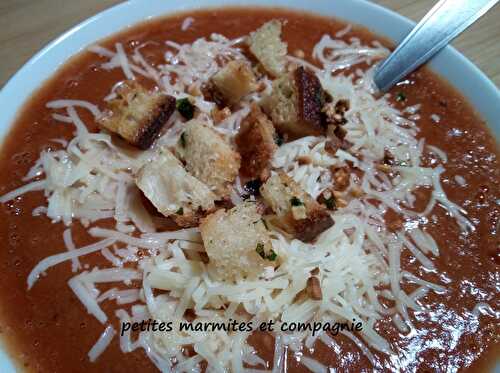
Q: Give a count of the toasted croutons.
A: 9